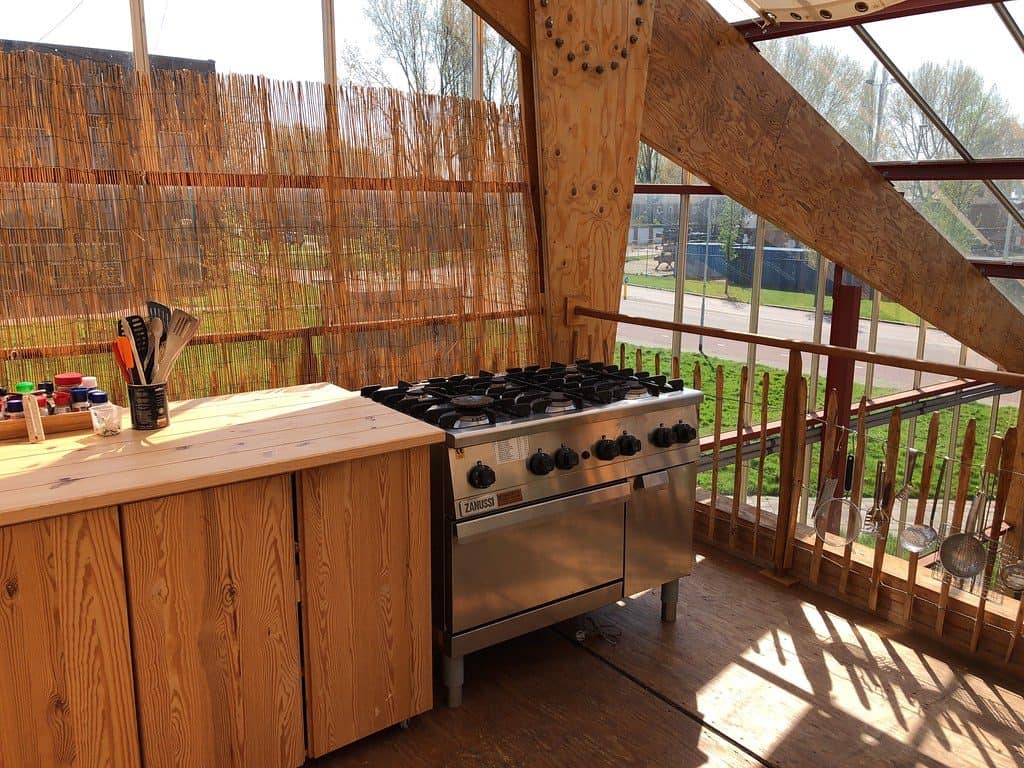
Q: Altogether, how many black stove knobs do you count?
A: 7